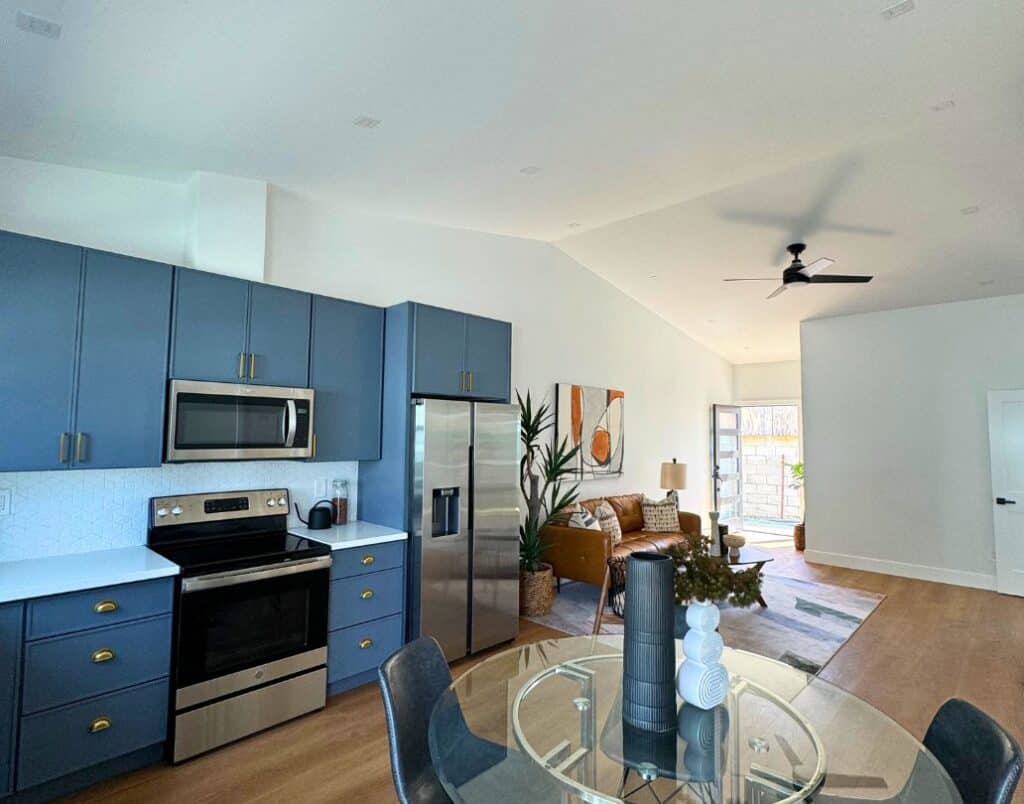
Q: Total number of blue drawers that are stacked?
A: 6